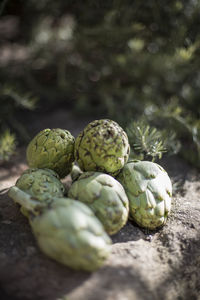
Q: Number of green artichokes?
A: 6